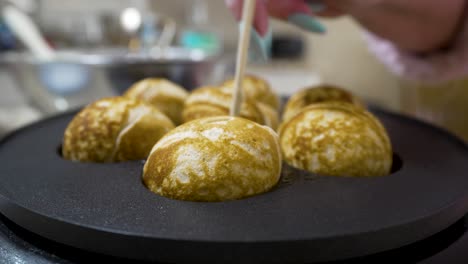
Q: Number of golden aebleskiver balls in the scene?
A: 7